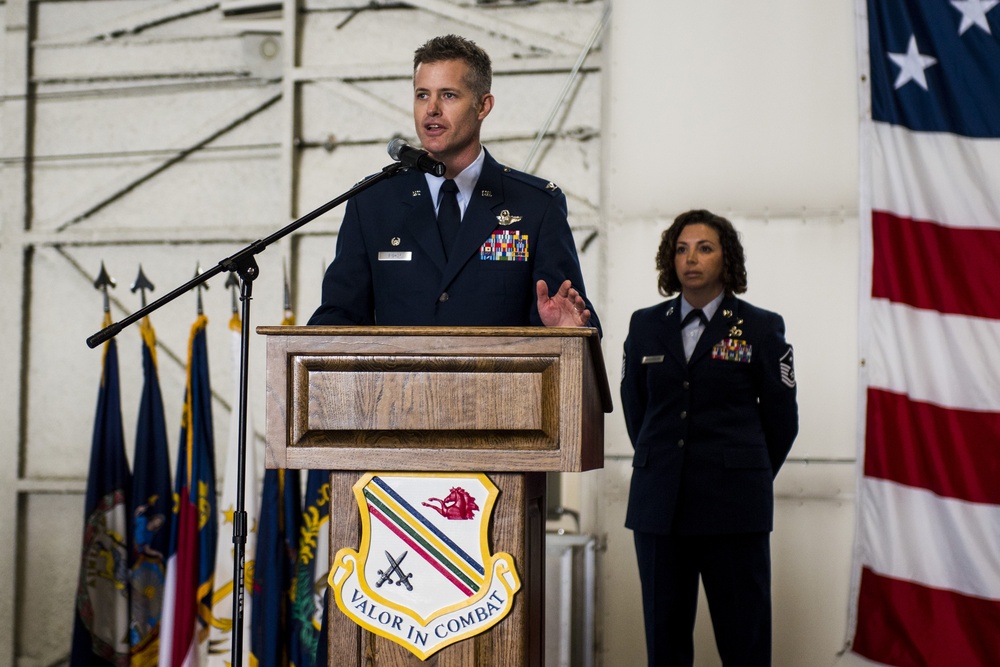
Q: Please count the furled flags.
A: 6